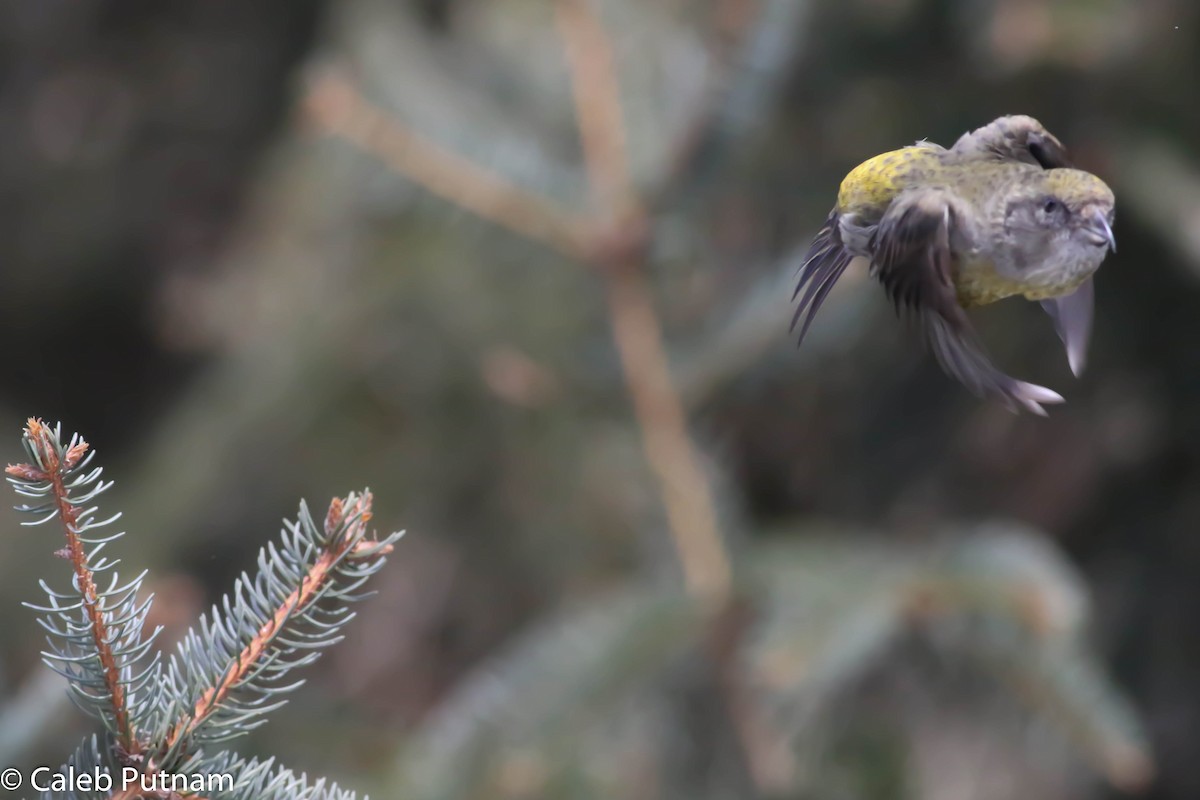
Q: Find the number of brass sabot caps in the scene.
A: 0